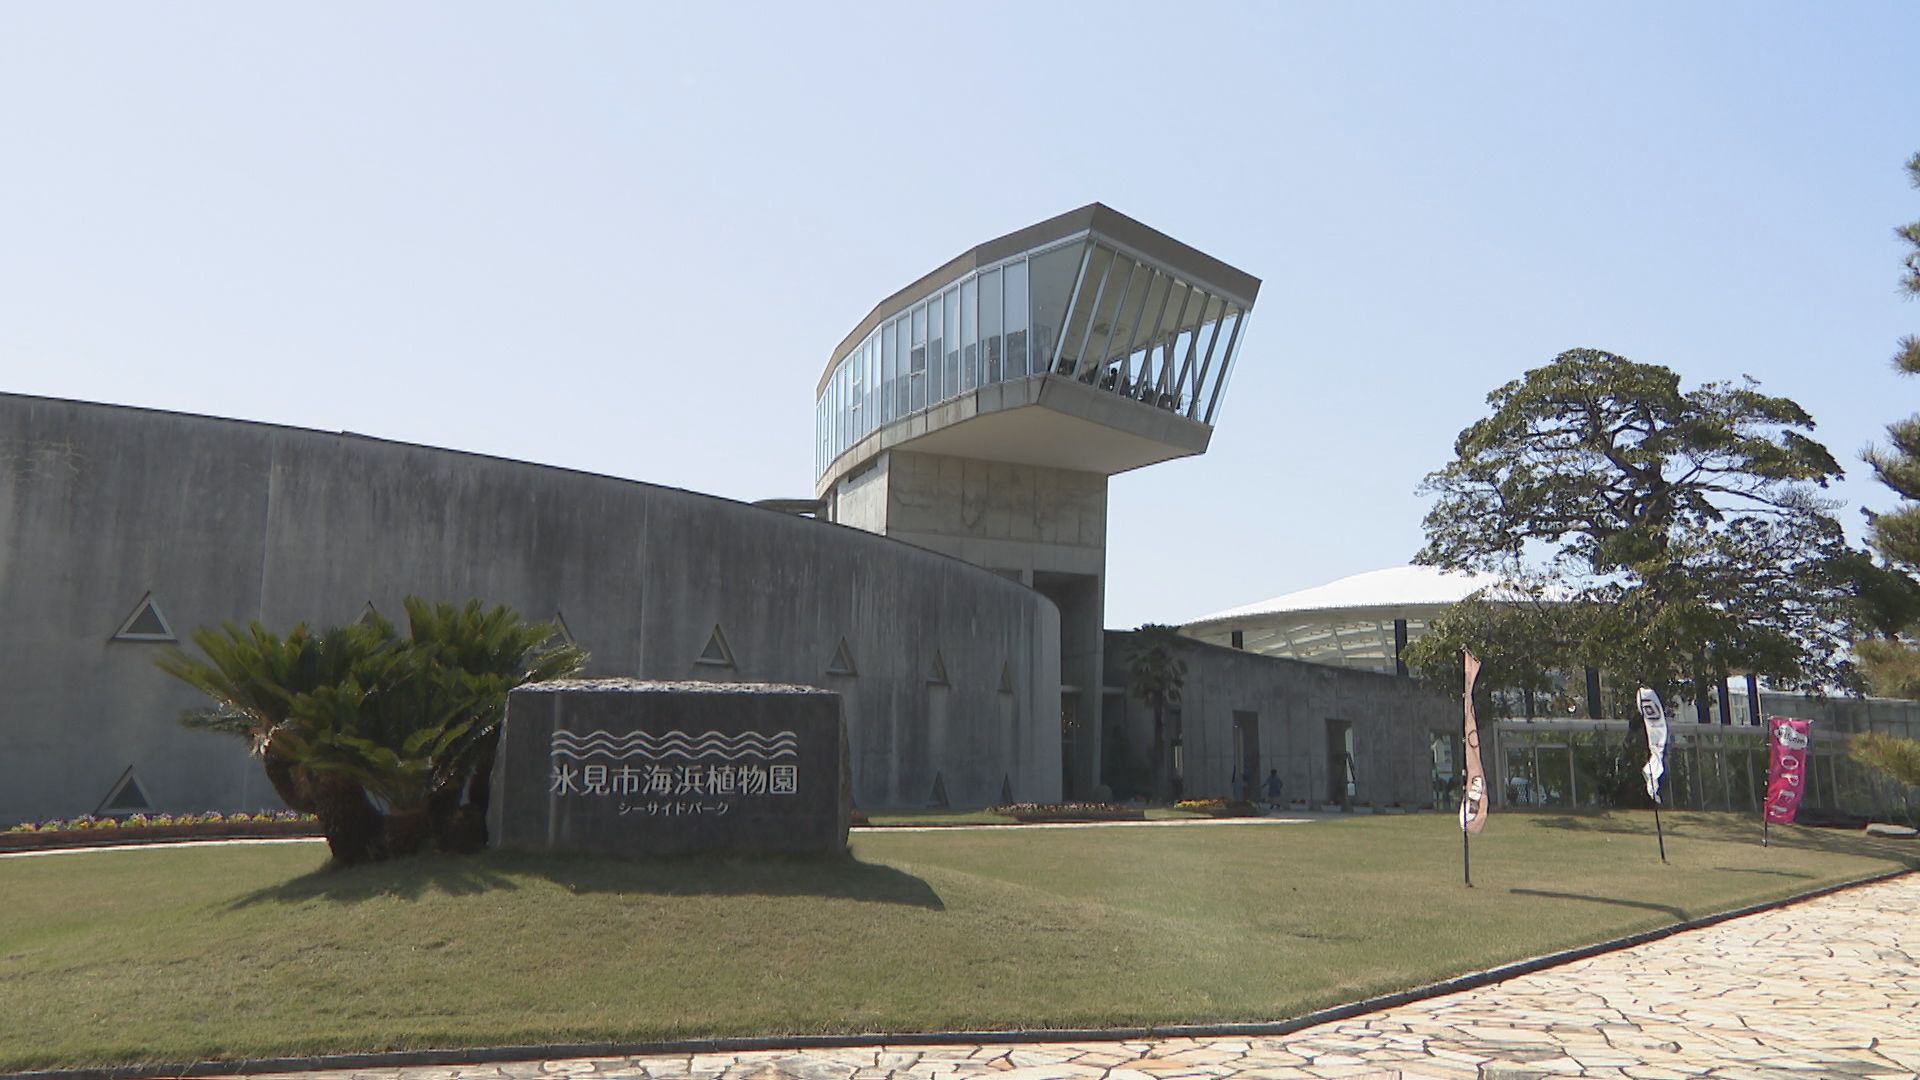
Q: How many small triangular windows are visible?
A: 10